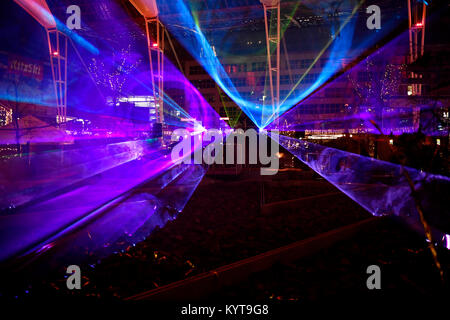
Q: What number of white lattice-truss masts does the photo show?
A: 4